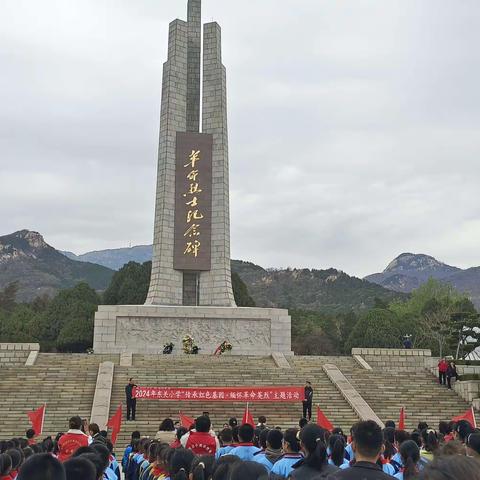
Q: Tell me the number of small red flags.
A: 7